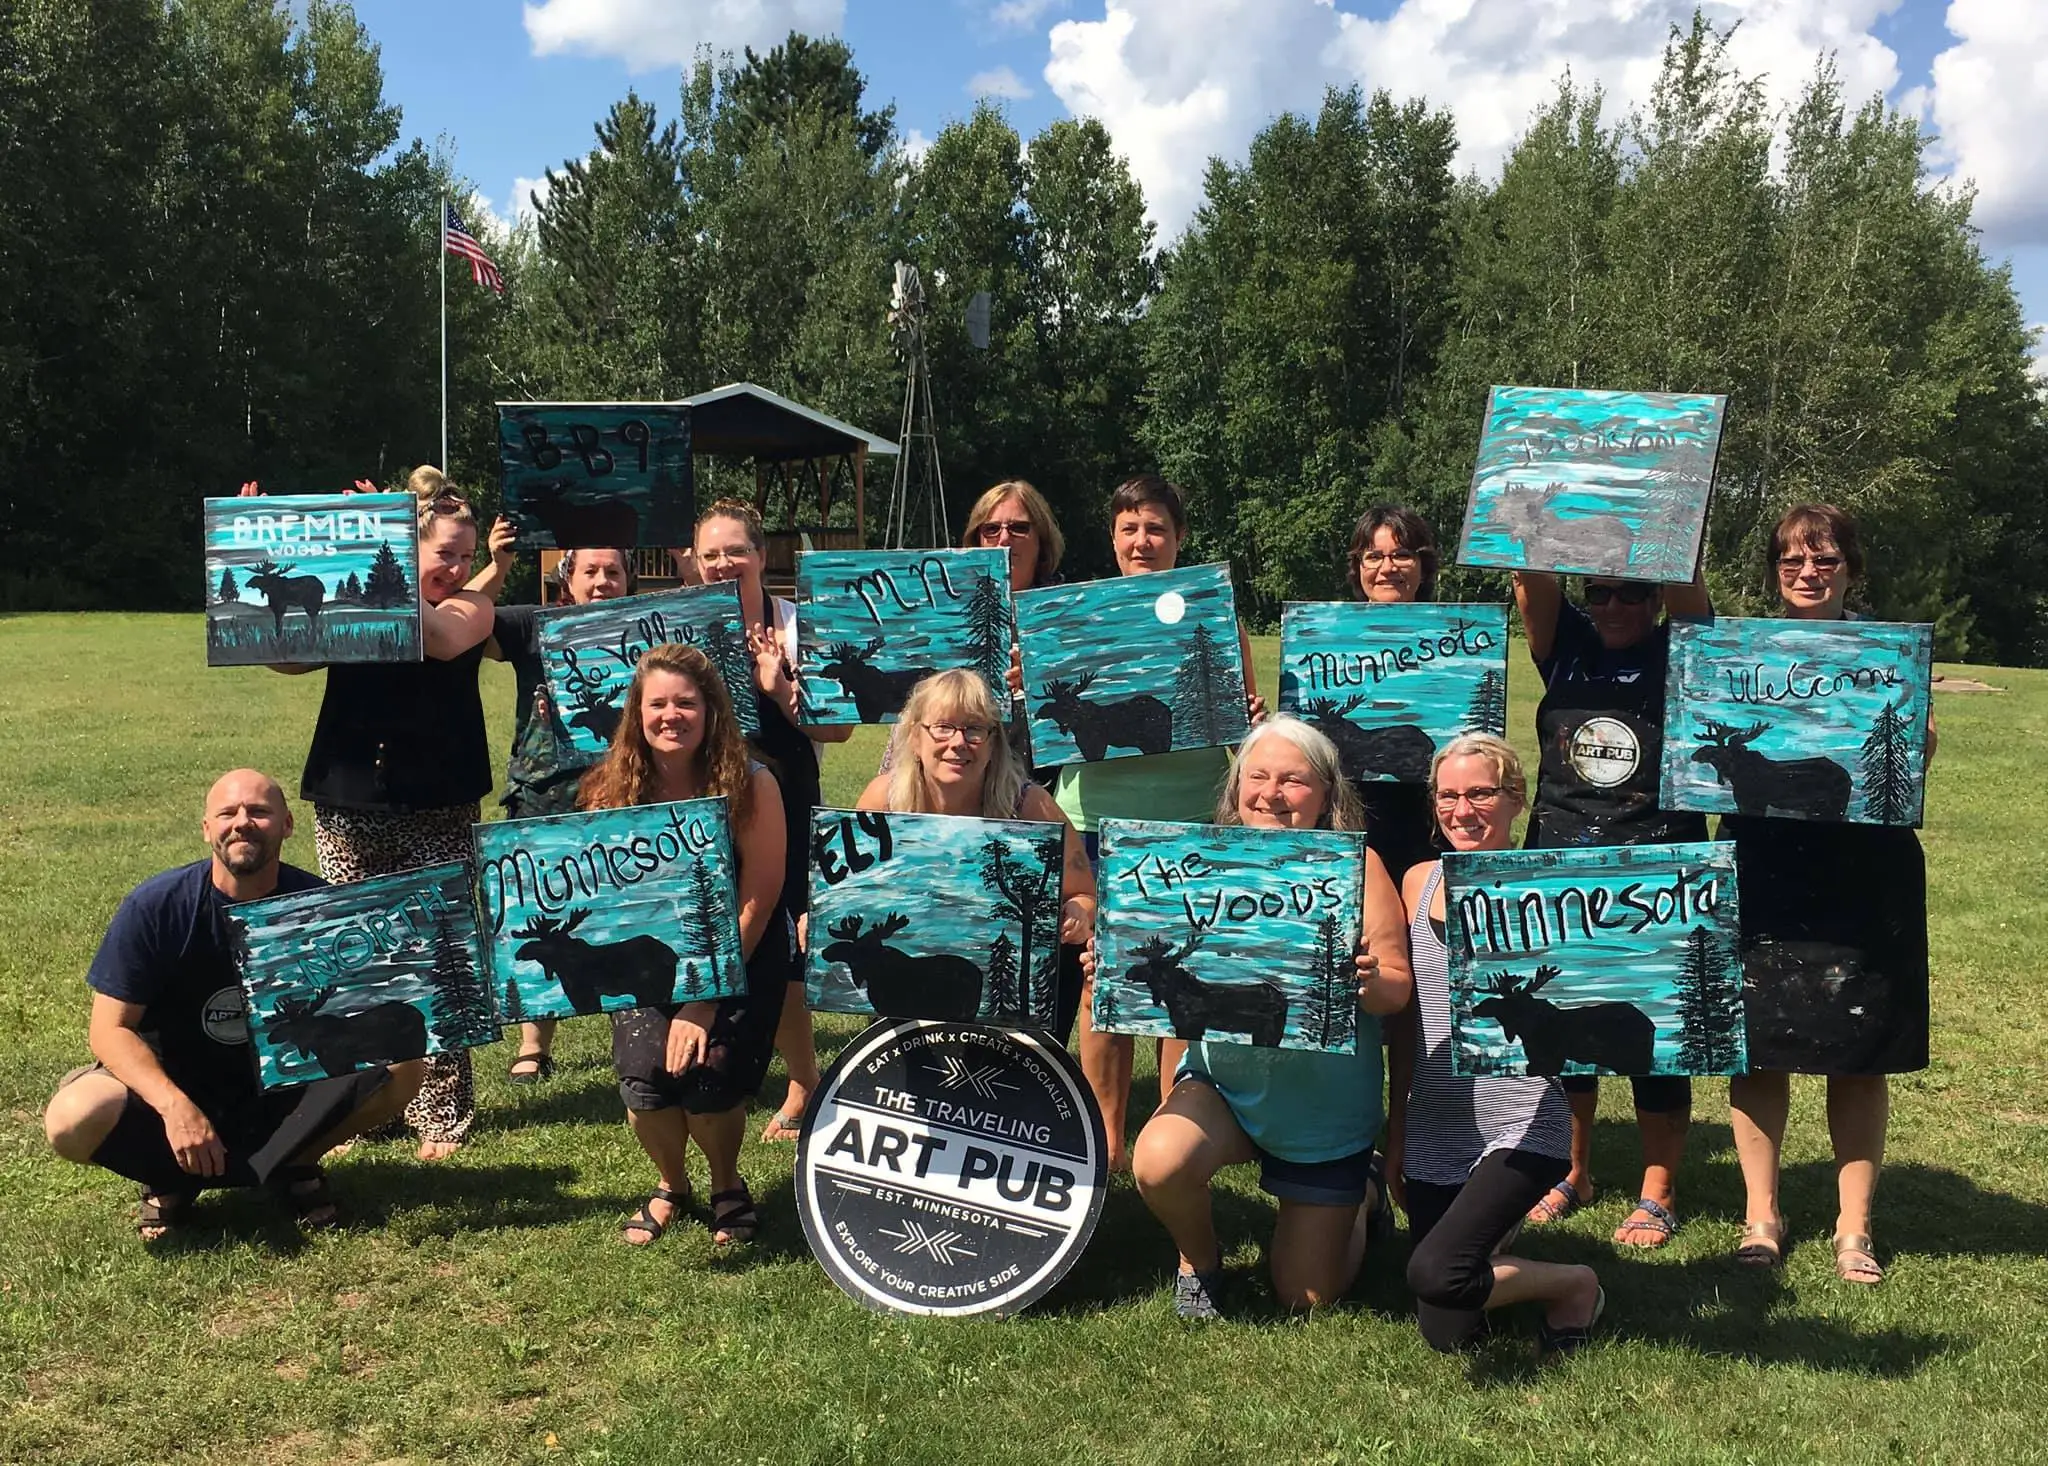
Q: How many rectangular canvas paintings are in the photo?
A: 13